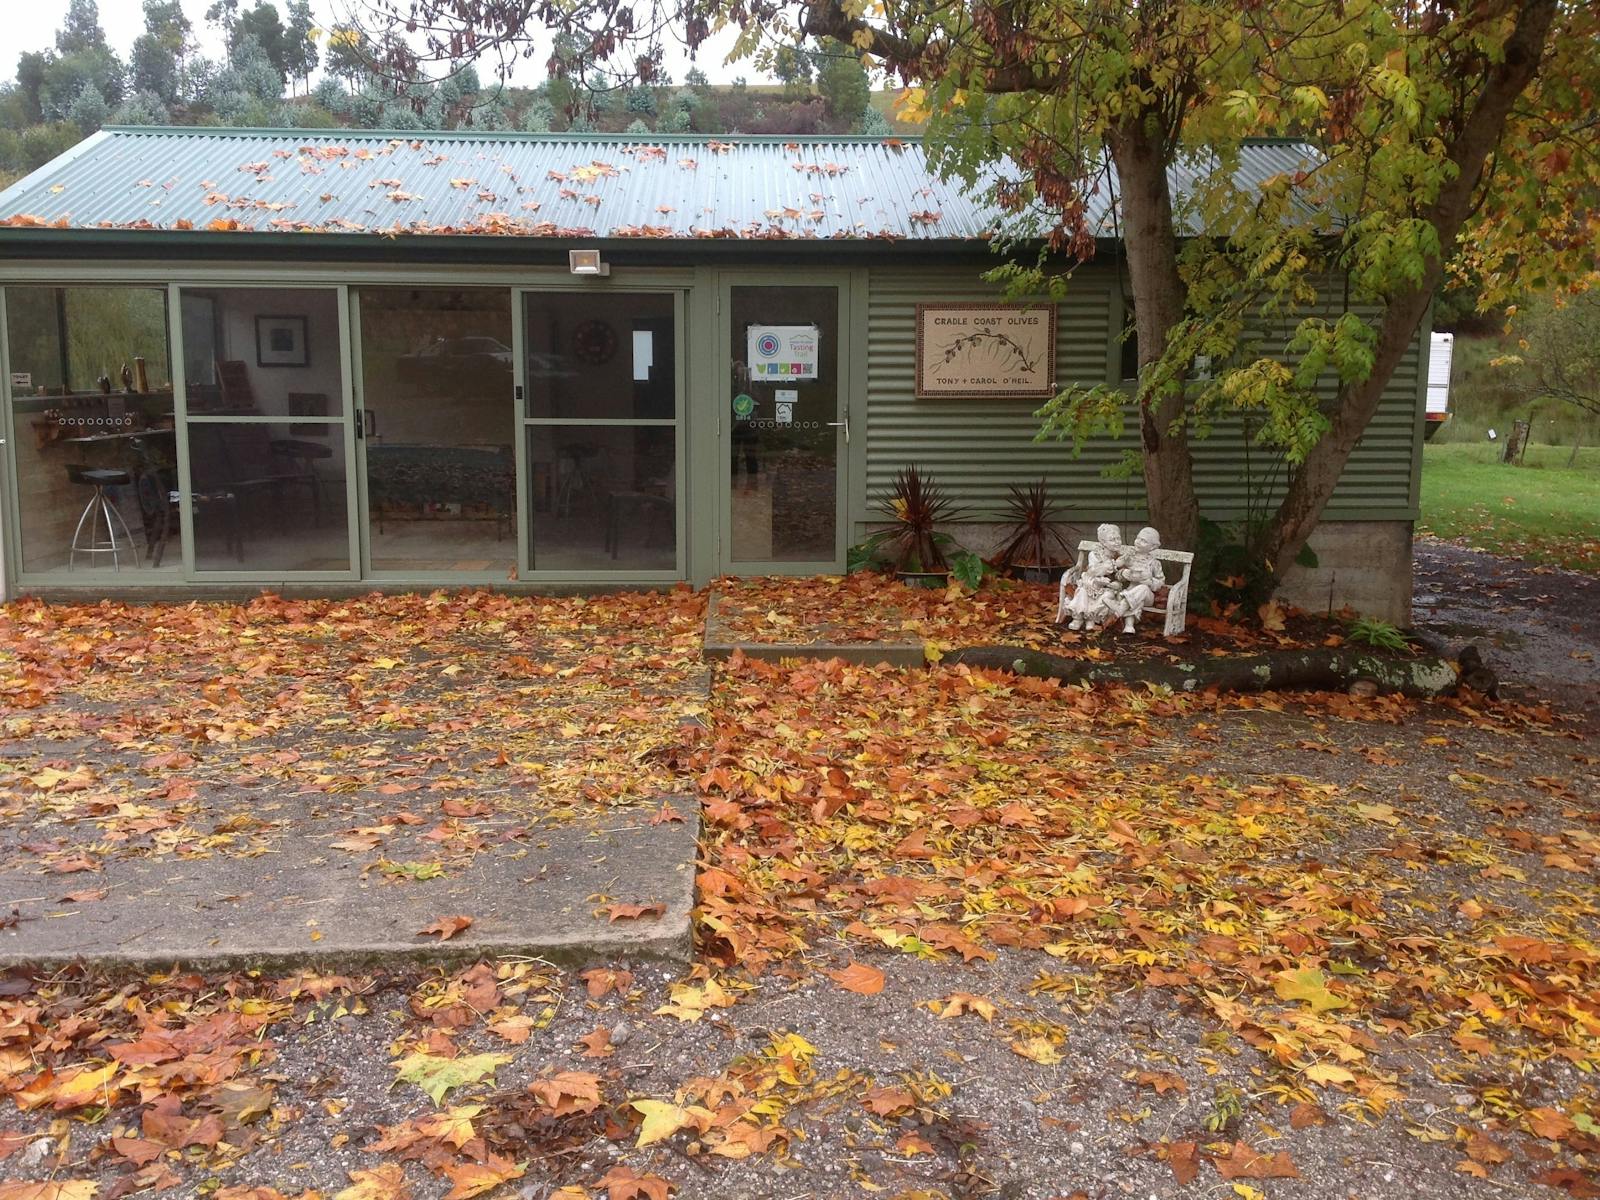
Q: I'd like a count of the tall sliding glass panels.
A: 4